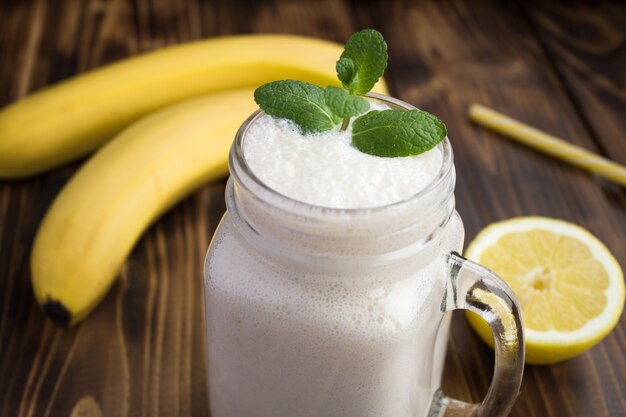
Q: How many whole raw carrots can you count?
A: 0